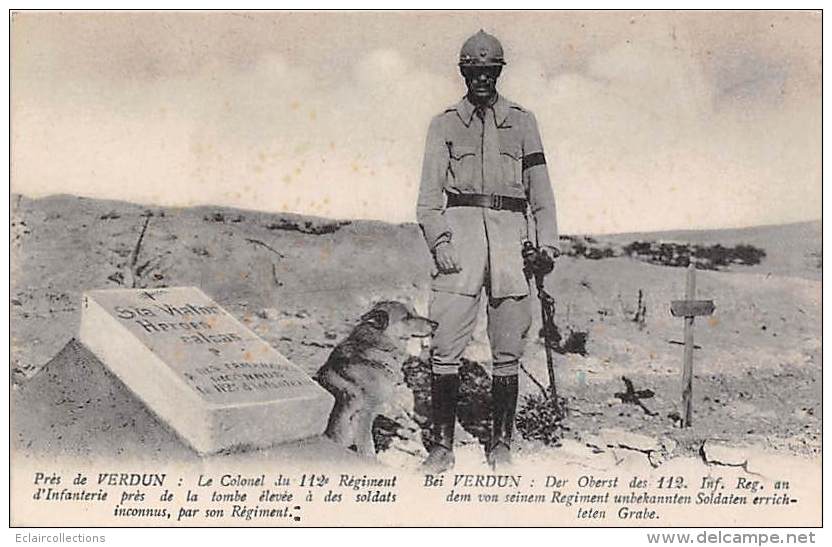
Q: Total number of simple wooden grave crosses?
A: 1